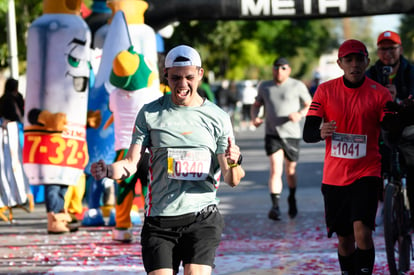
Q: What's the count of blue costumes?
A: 1